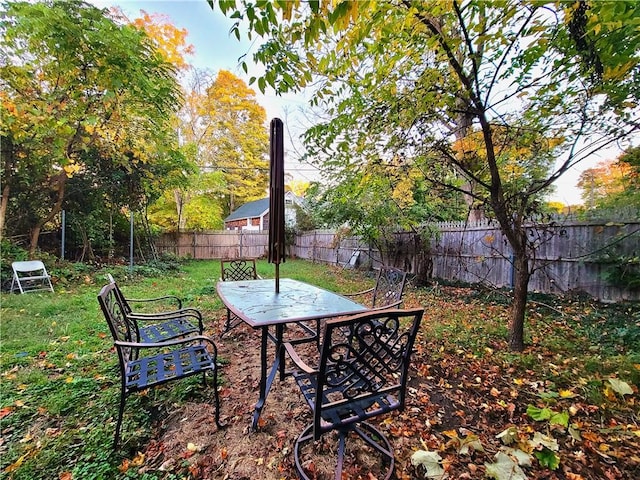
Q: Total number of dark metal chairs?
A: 5